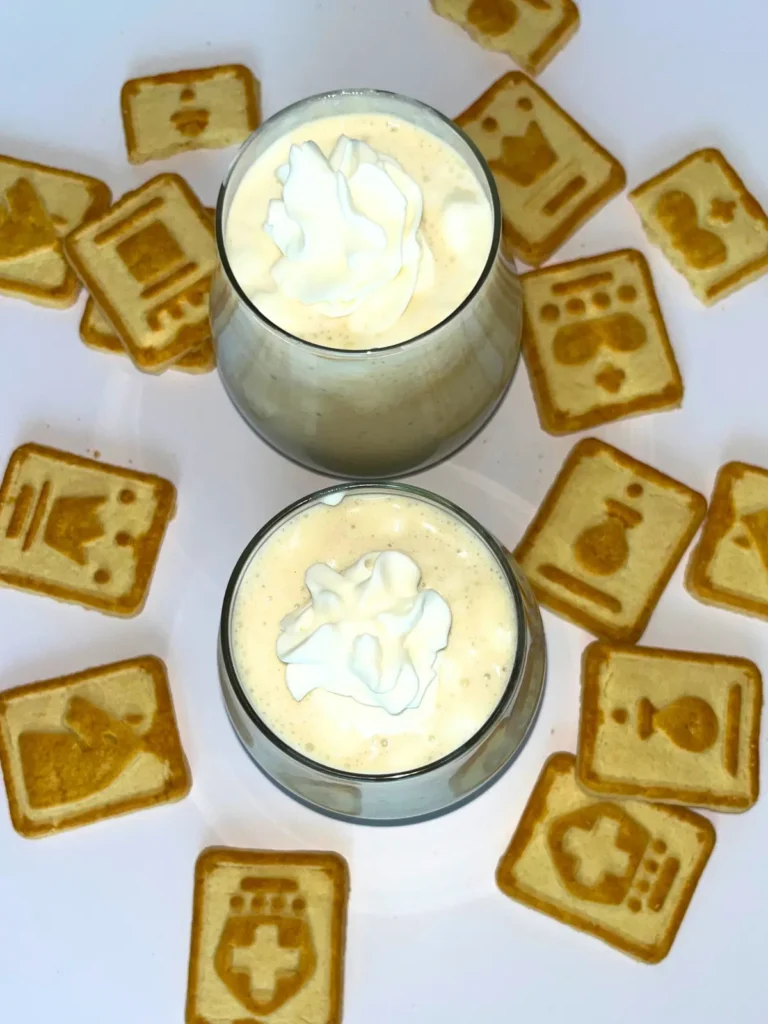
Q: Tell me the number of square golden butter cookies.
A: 15